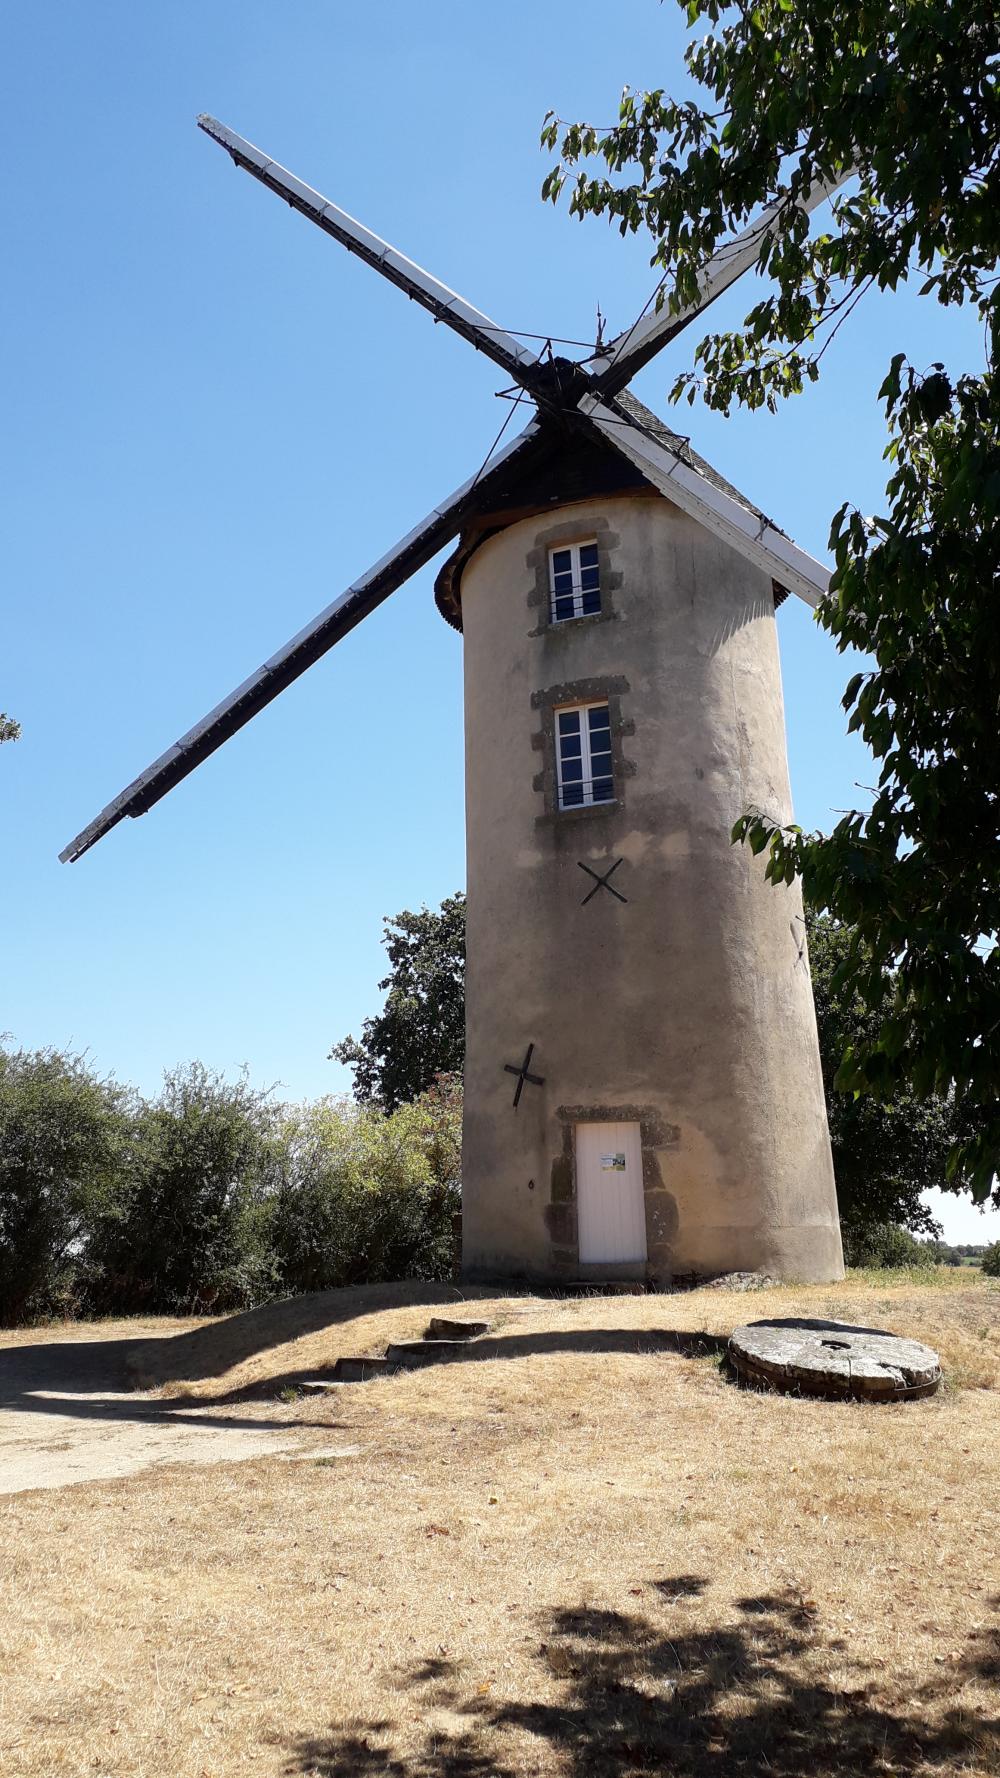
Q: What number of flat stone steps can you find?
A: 4